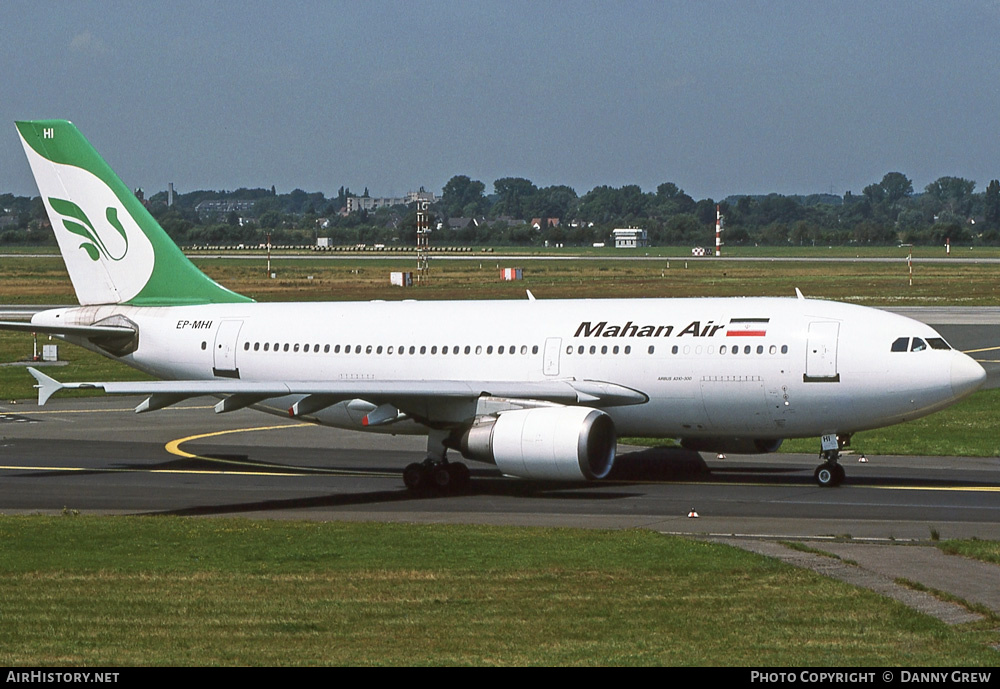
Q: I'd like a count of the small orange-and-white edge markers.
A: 3